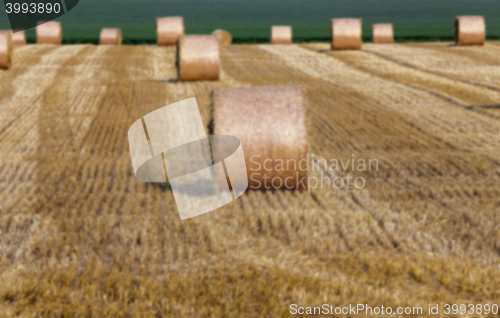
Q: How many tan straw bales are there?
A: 12